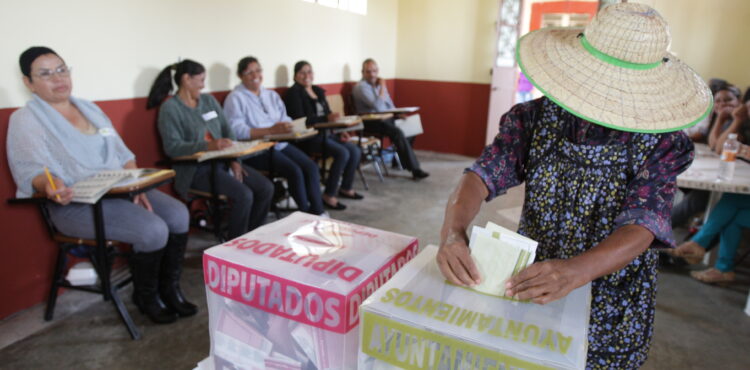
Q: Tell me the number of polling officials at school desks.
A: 5